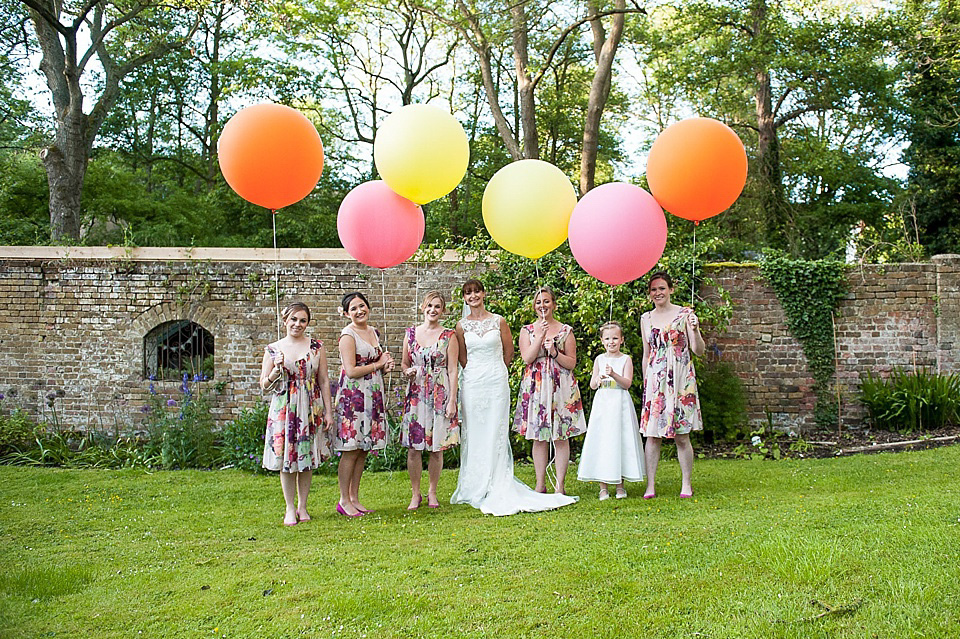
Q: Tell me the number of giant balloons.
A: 6